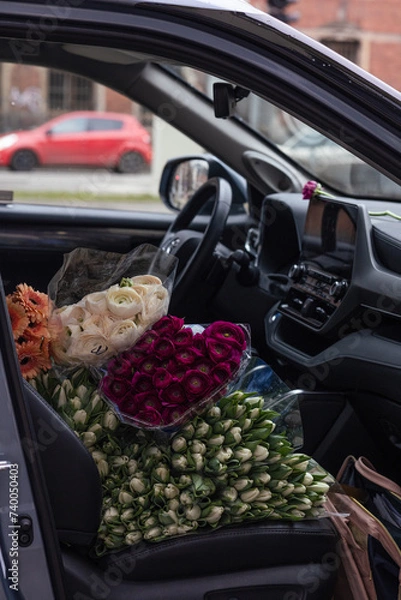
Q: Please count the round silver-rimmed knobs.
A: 2